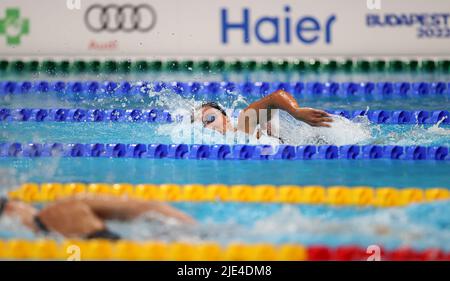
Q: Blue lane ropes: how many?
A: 3